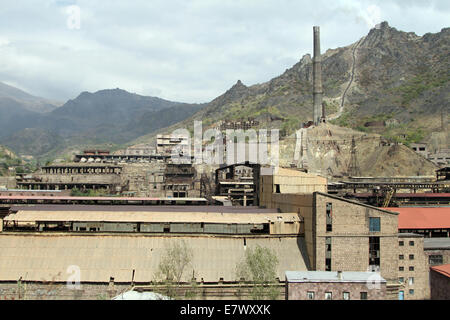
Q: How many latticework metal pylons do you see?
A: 1